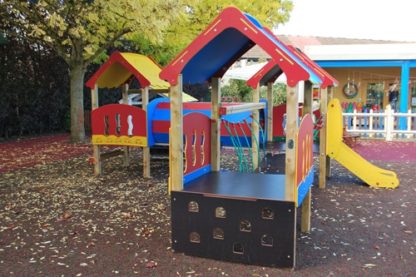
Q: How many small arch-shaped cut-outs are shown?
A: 8